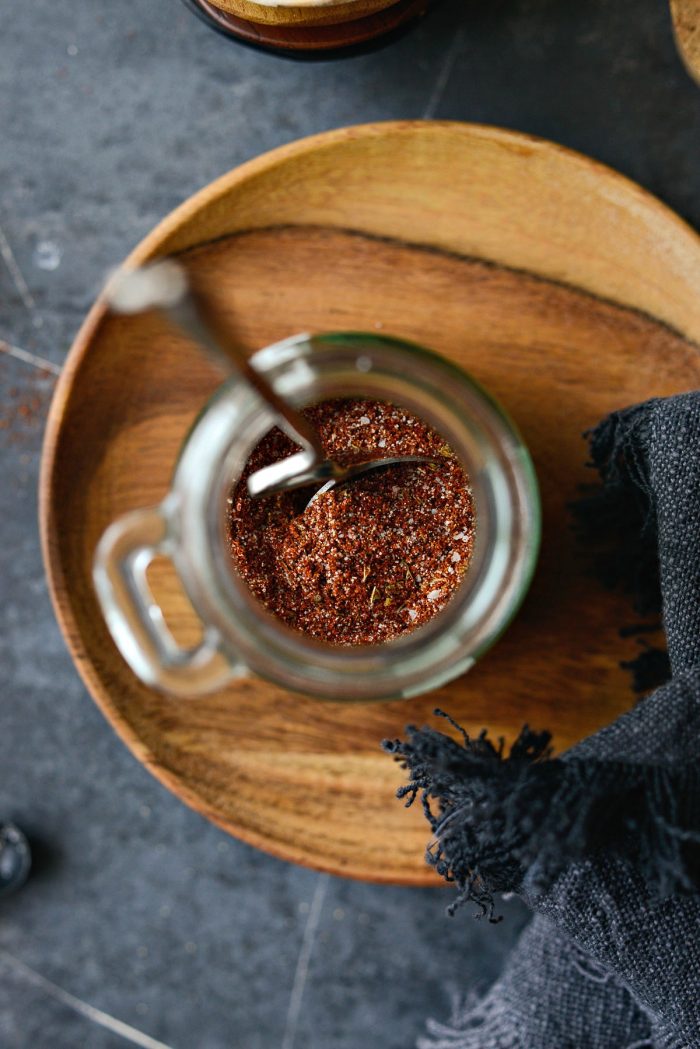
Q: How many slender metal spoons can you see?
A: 1